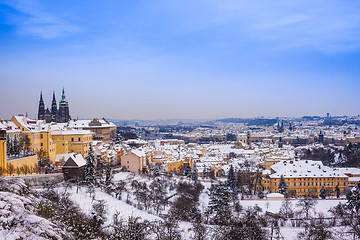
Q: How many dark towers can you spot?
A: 3